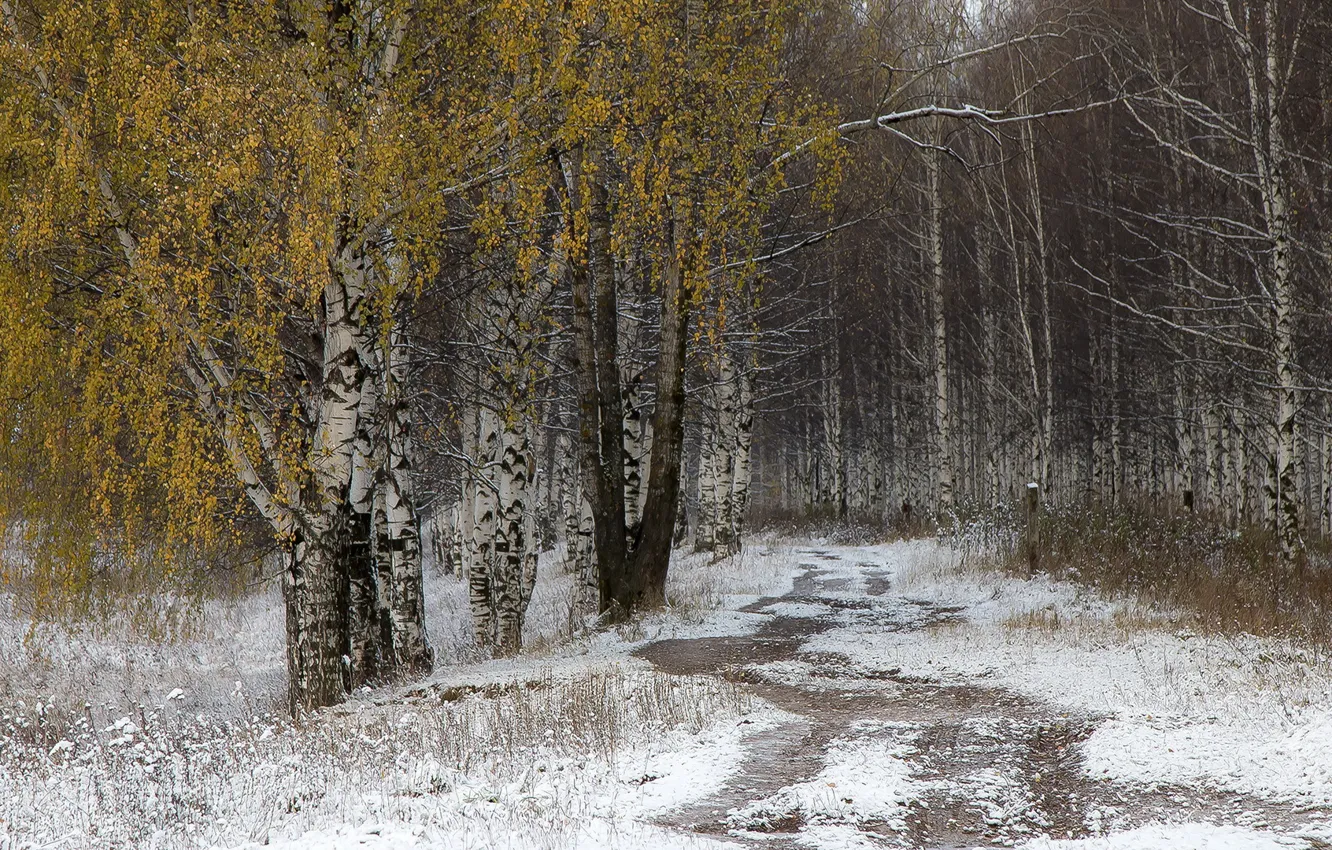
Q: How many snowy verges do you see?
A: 2